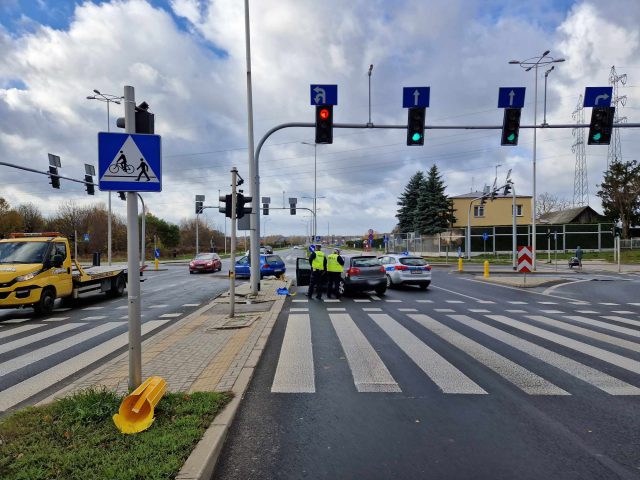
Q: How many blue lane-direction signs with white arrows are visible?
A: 4